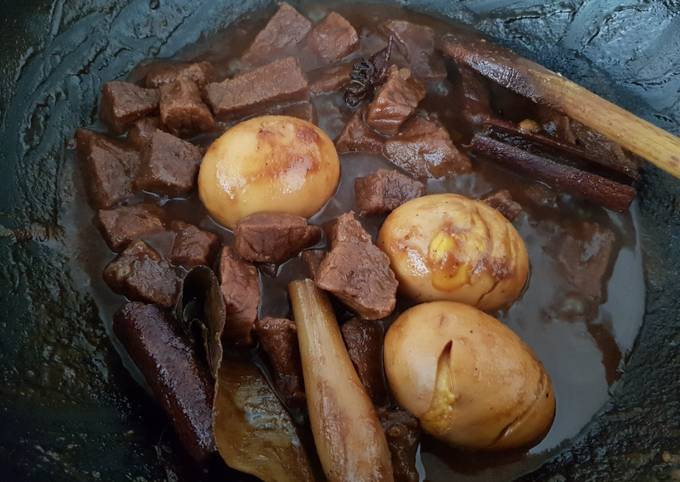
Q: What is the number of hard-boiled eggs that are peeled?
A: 3